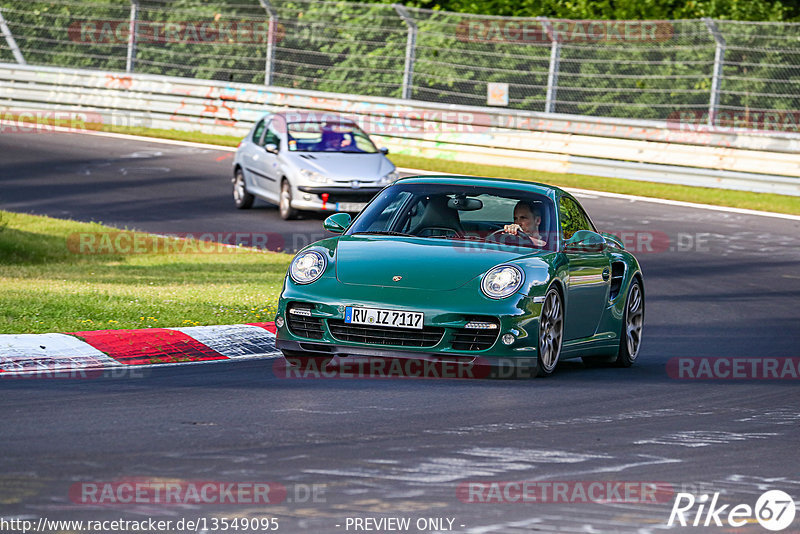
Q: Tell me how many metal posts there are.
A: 6